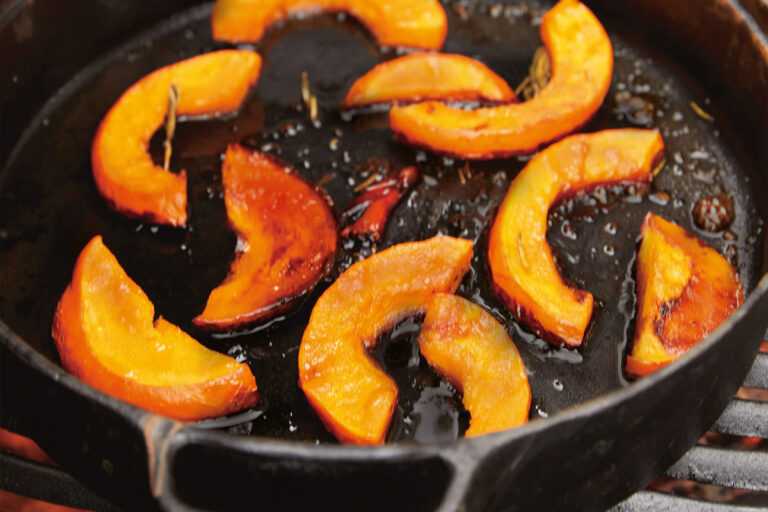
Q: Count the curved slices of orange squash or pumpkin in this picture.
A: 10